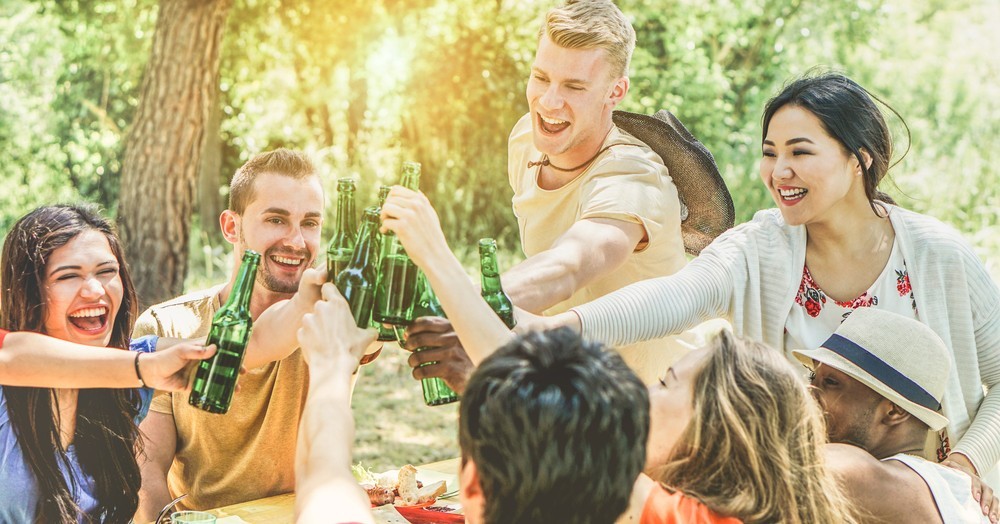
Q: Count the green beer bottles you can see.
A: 7